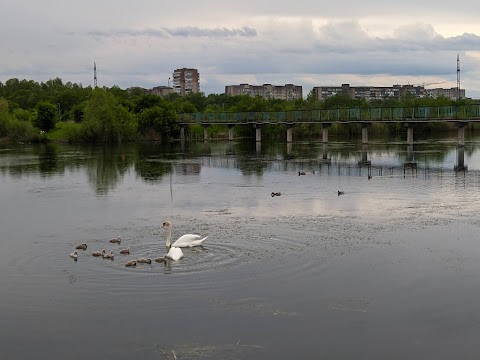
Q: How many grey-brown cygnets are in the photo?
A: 9